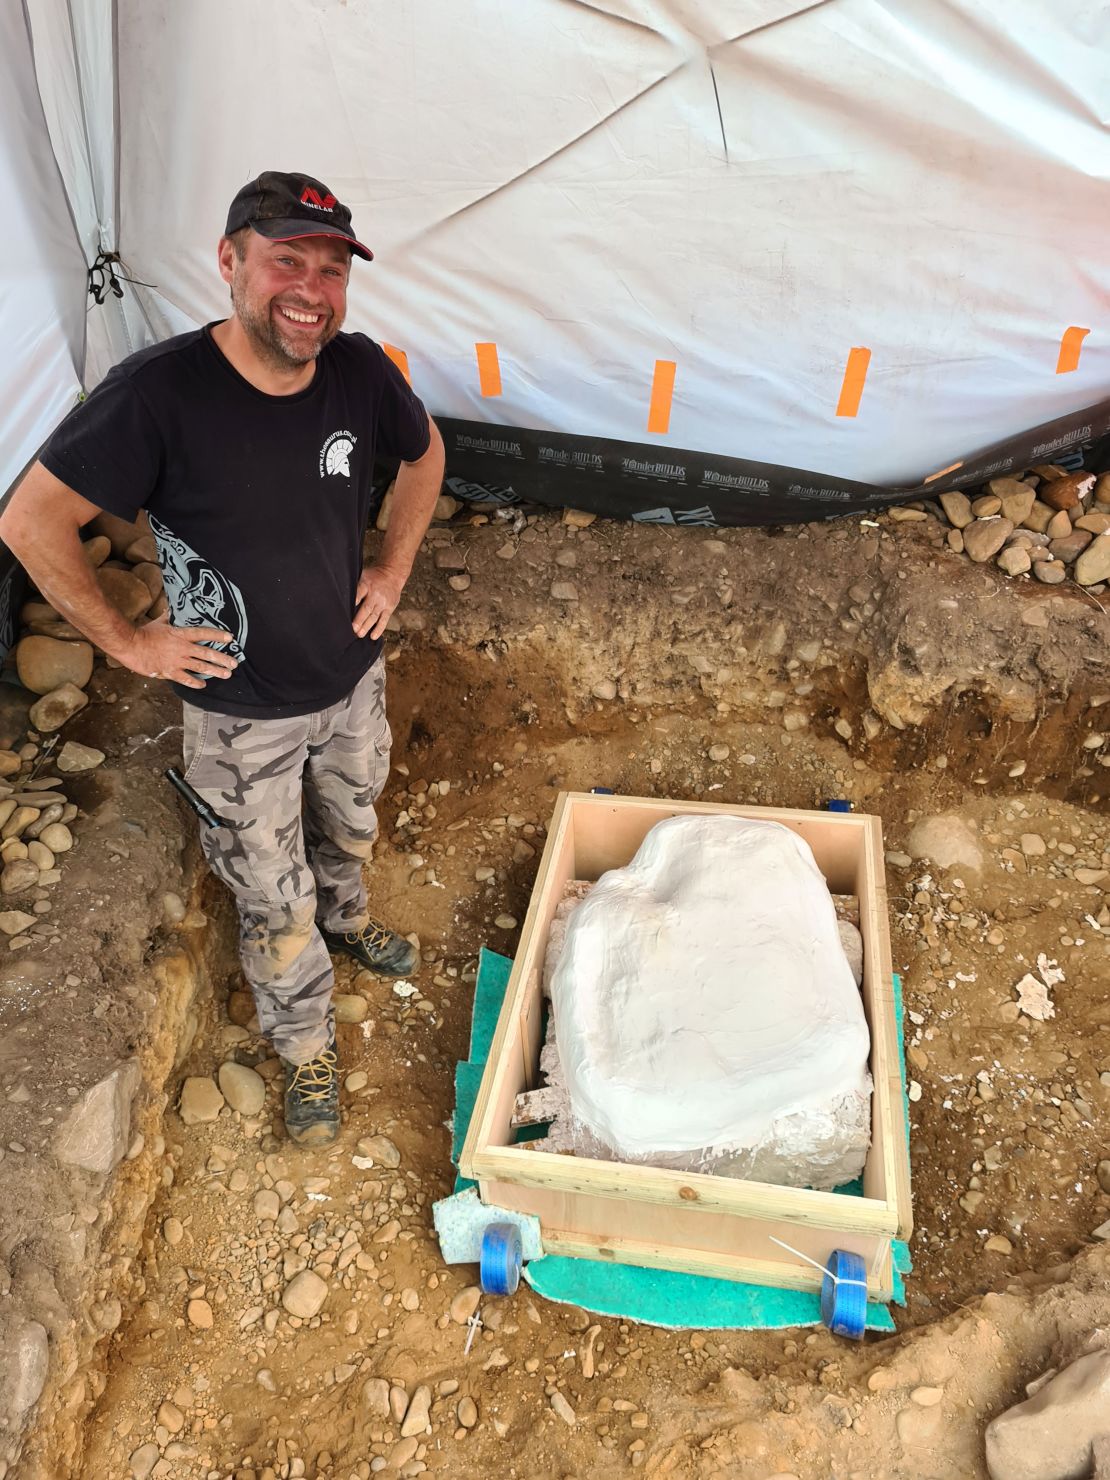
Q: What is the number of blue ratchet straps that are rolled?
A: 2